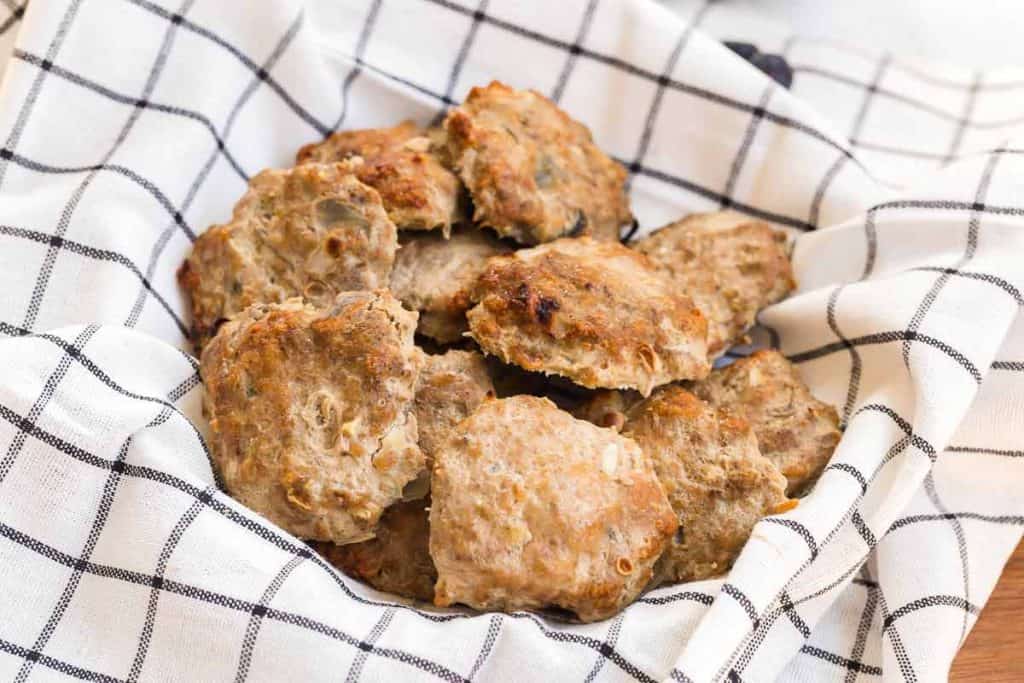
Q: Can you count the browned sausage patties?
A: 12